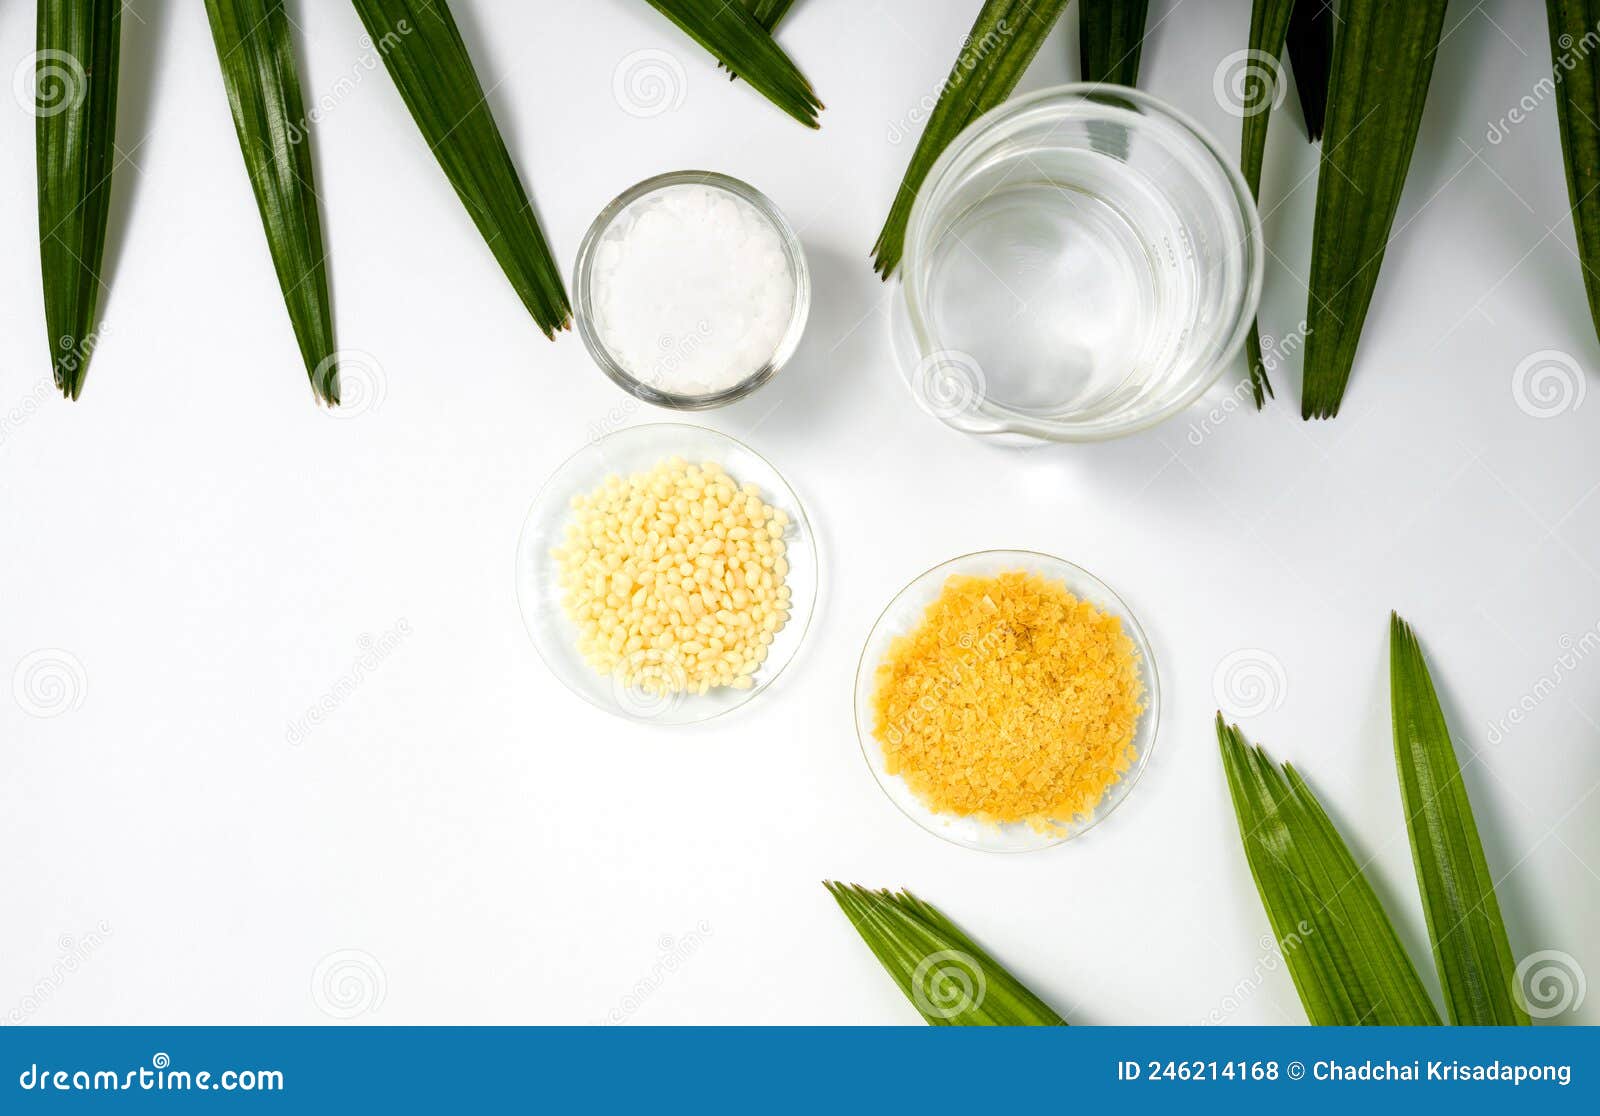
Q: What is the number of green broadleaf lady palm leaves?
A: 14